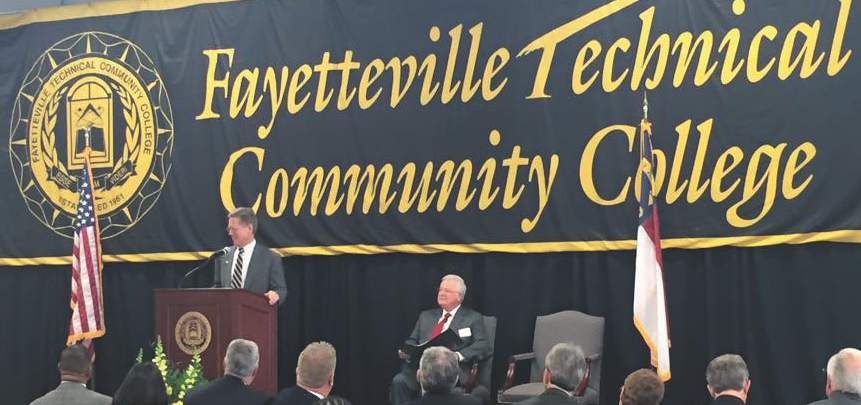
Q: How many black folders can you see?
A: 1